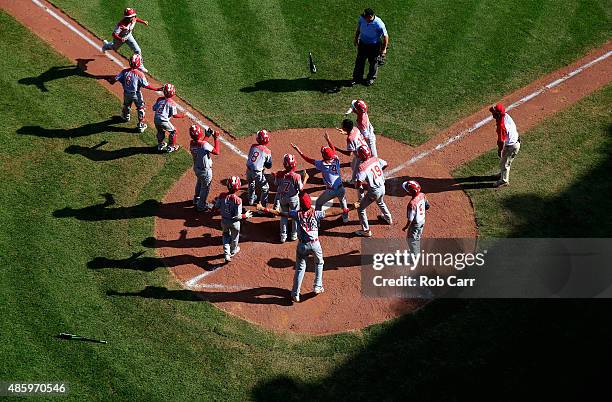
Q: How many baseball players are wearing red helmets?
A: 10